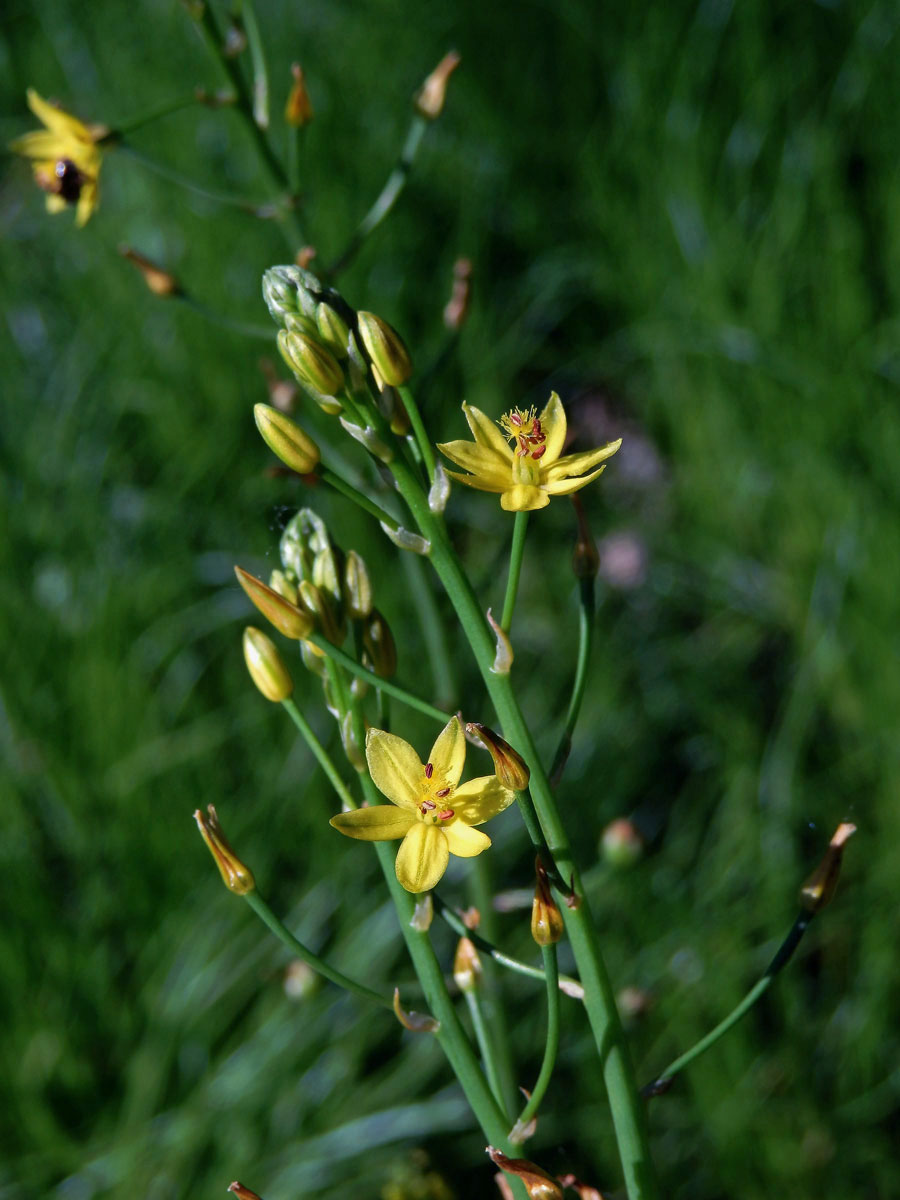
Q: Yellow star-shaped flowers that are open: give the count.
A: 3